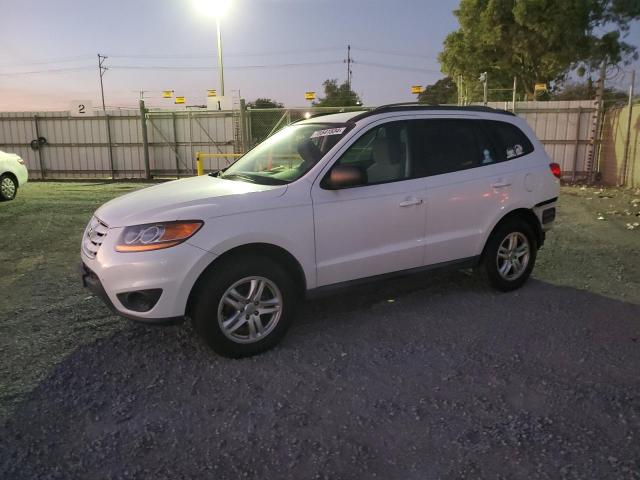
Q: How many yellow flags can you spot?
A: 6